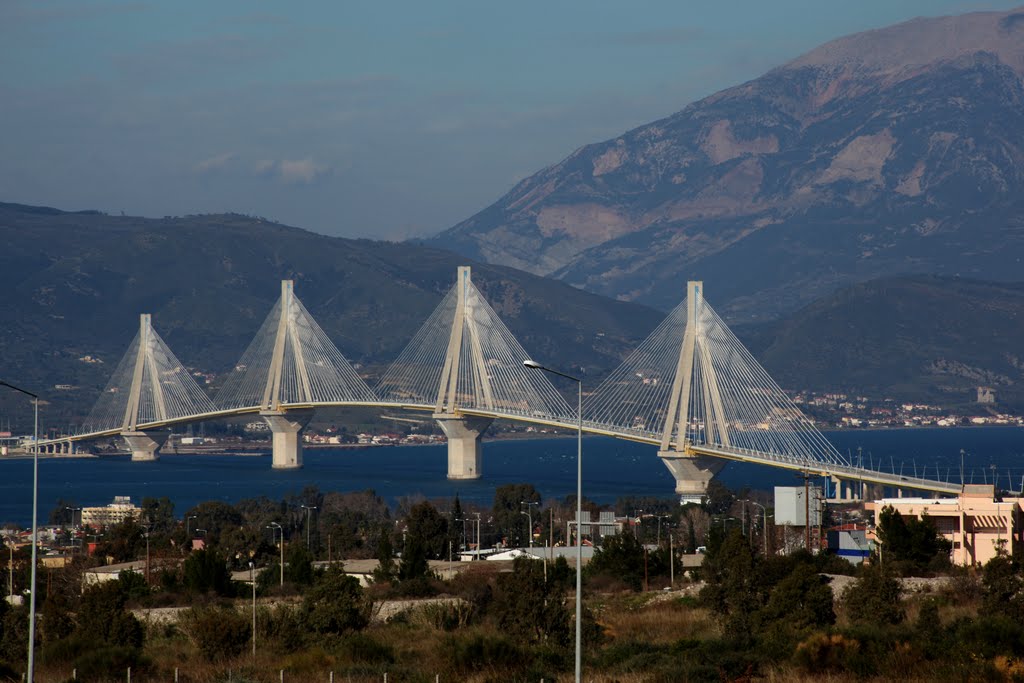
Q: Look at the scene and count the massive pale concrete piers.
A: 4